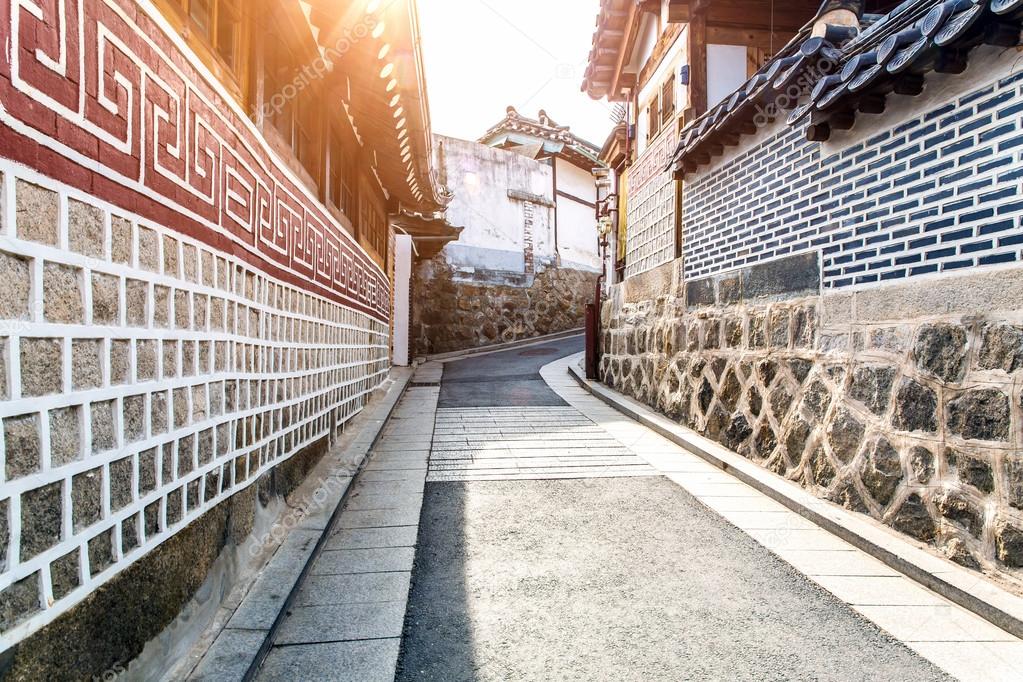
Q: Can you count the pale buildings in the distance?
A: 1